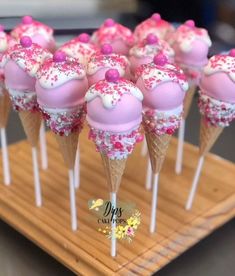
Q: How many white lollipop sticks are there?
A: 11